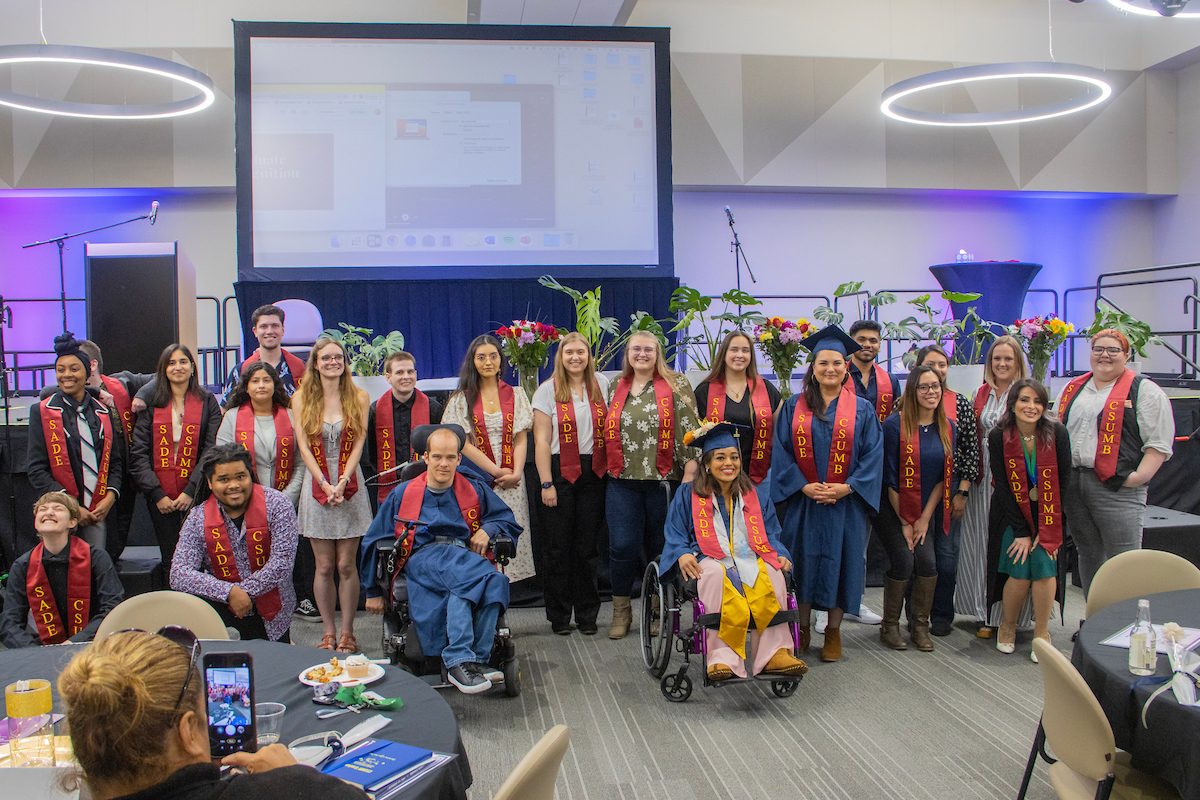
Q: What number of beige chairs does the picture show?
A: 4